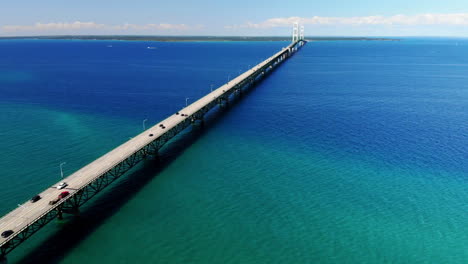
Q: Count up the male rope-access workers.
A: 0